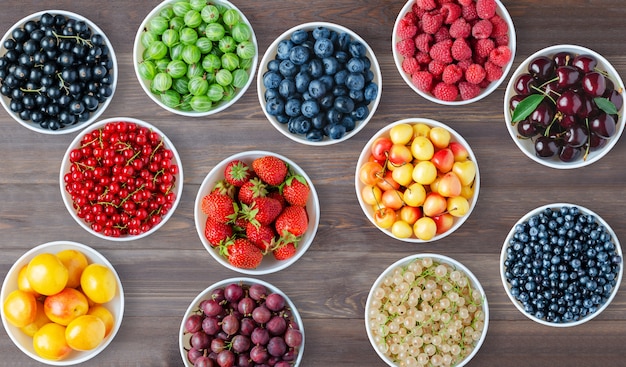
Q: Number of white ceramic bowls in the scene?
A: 12